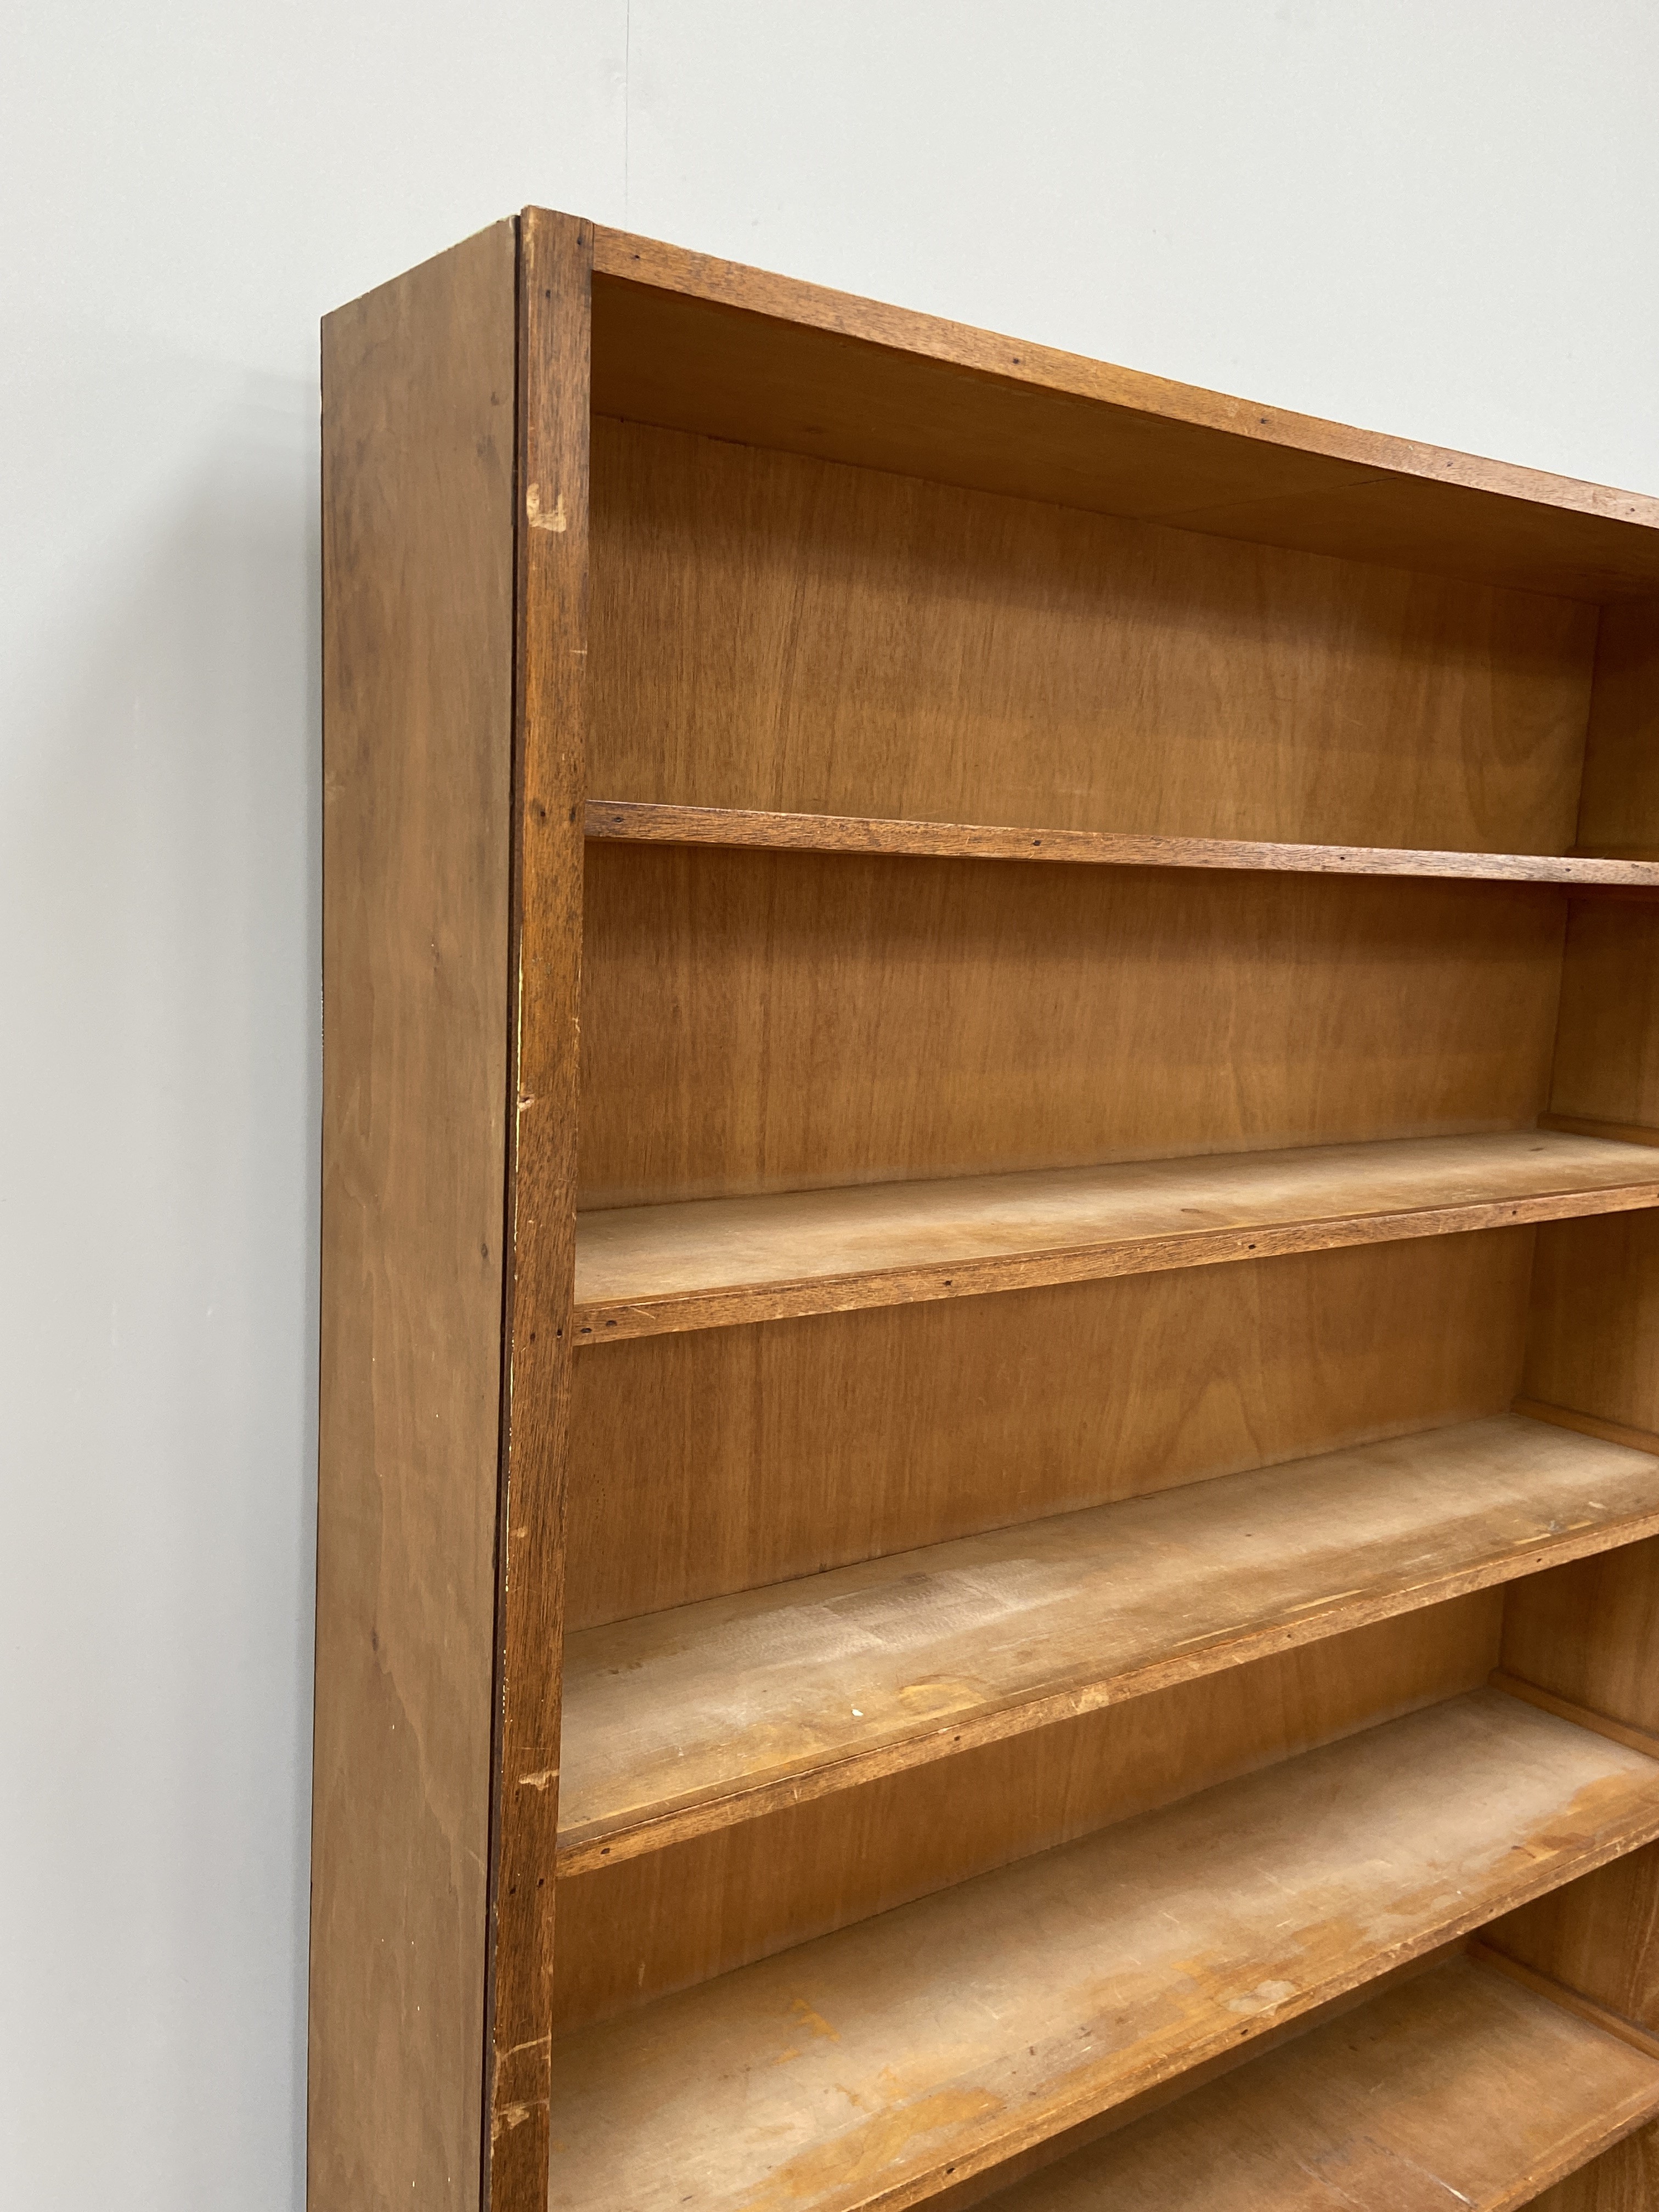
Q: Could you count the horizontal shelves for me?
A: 5